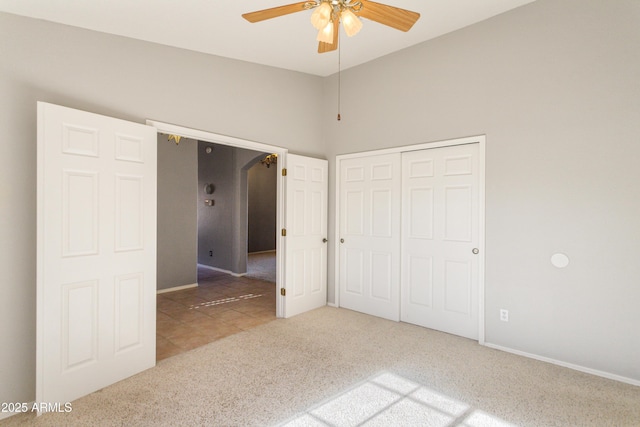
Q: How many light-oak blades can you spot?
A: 3